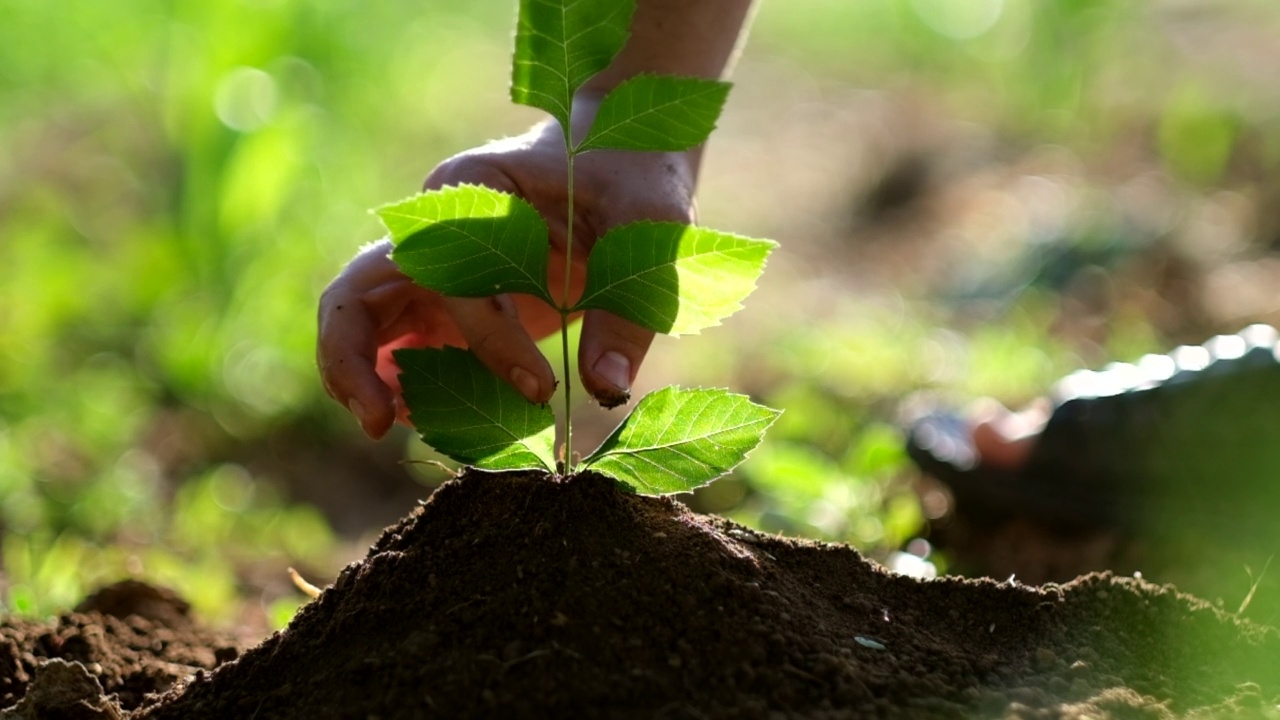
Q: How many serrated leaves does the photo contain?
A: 6